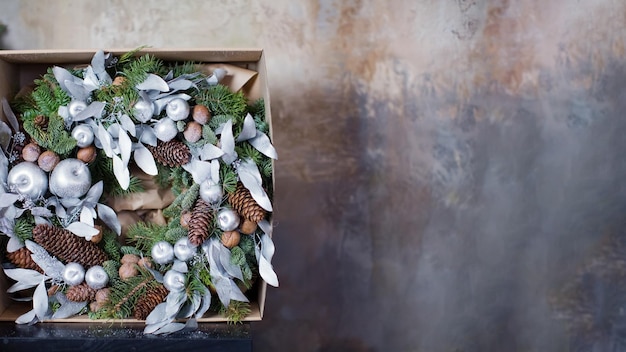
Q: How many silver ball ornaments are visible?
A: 14